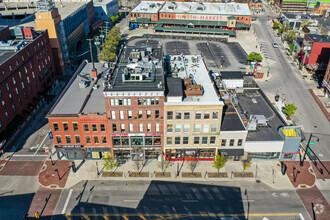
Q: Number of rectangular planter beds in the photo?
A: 6